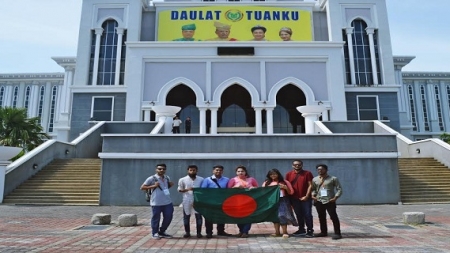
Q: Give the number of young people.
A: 7